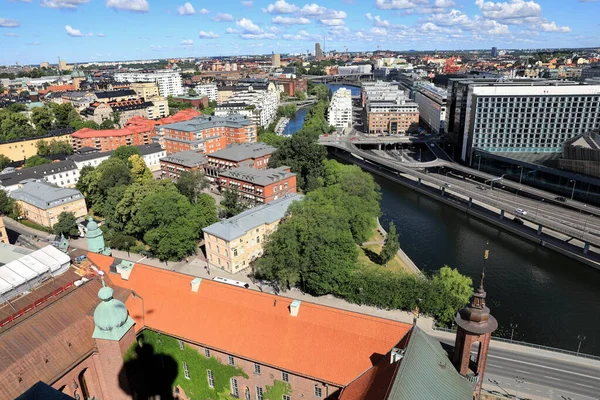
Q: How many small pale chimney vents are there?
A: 3